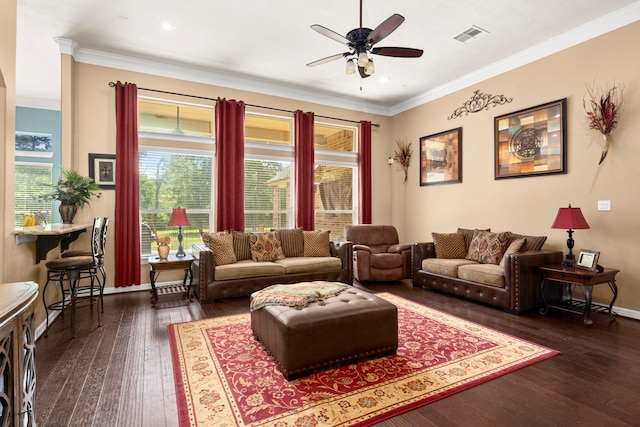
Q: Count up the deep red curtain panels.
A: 4